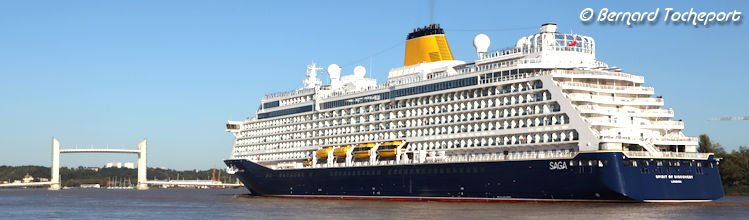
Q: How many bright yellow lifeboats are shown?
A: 4